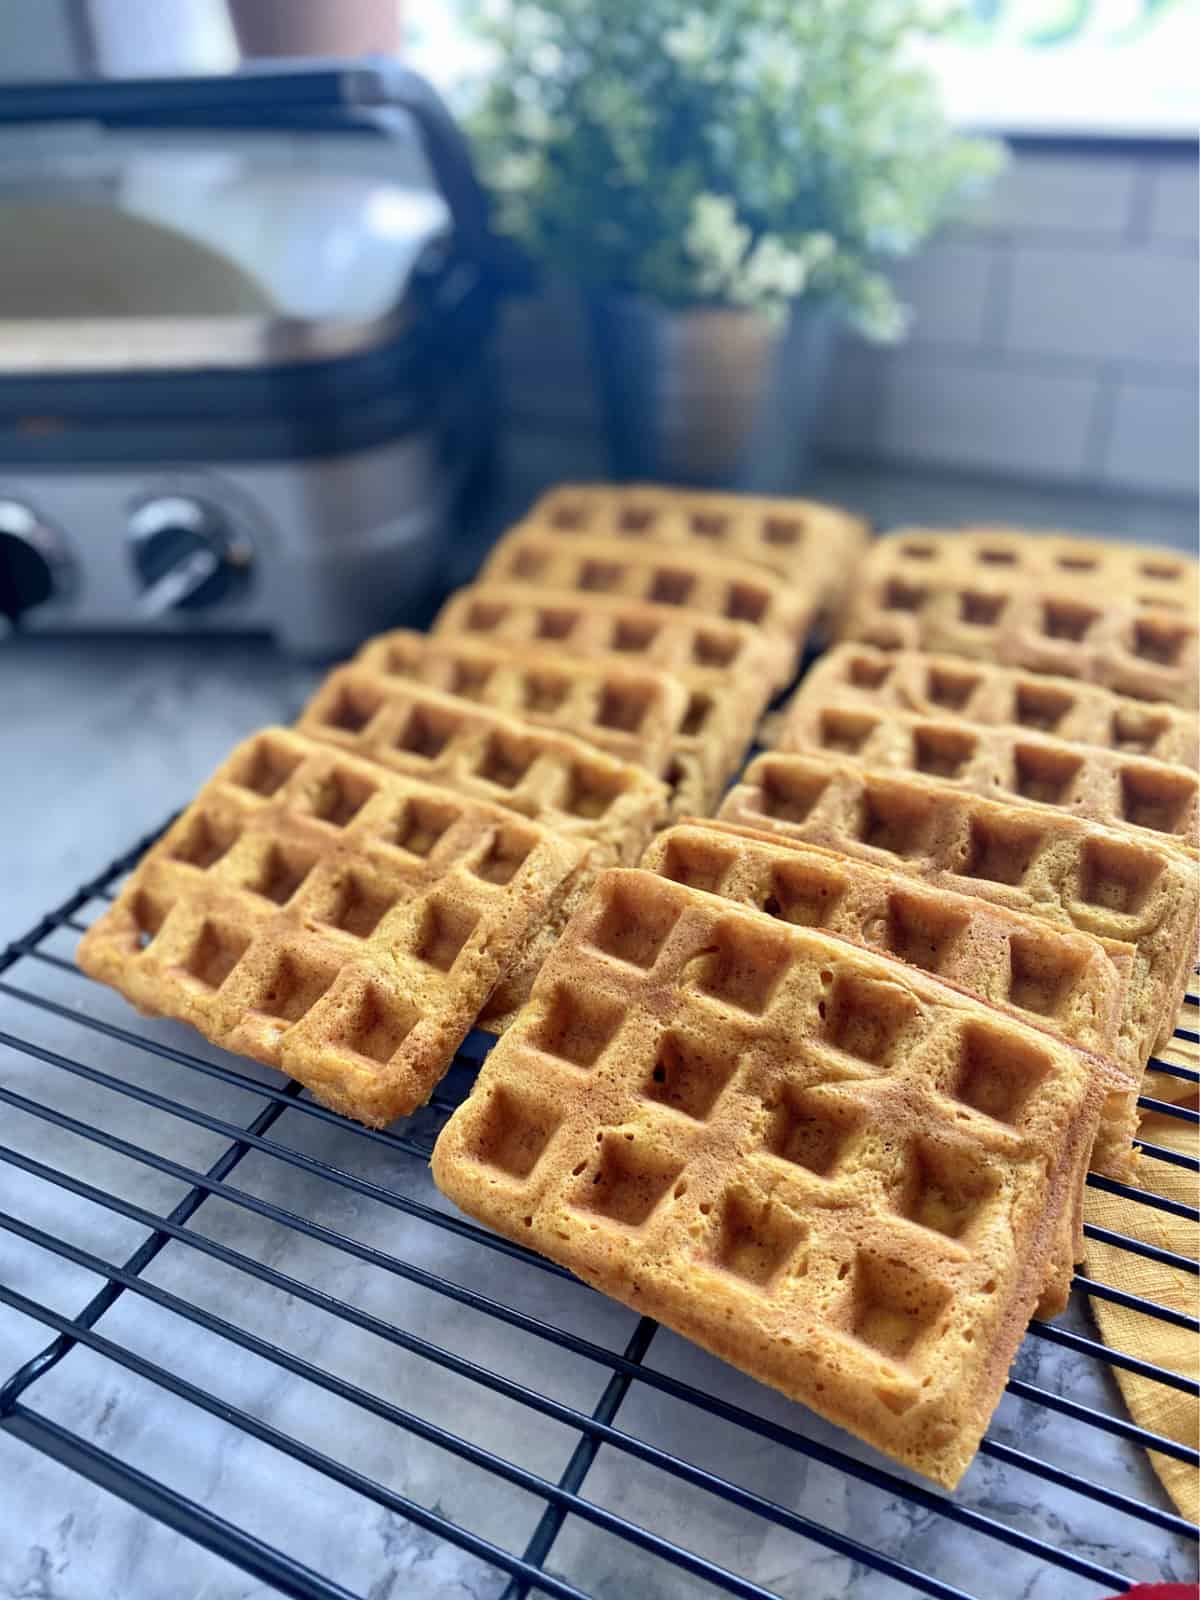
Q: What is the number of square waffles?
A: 13